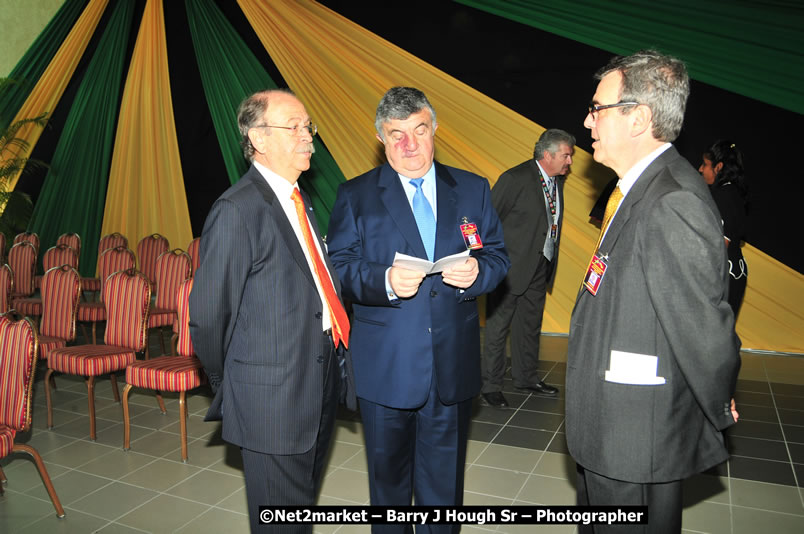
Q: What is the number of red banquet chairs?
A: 15